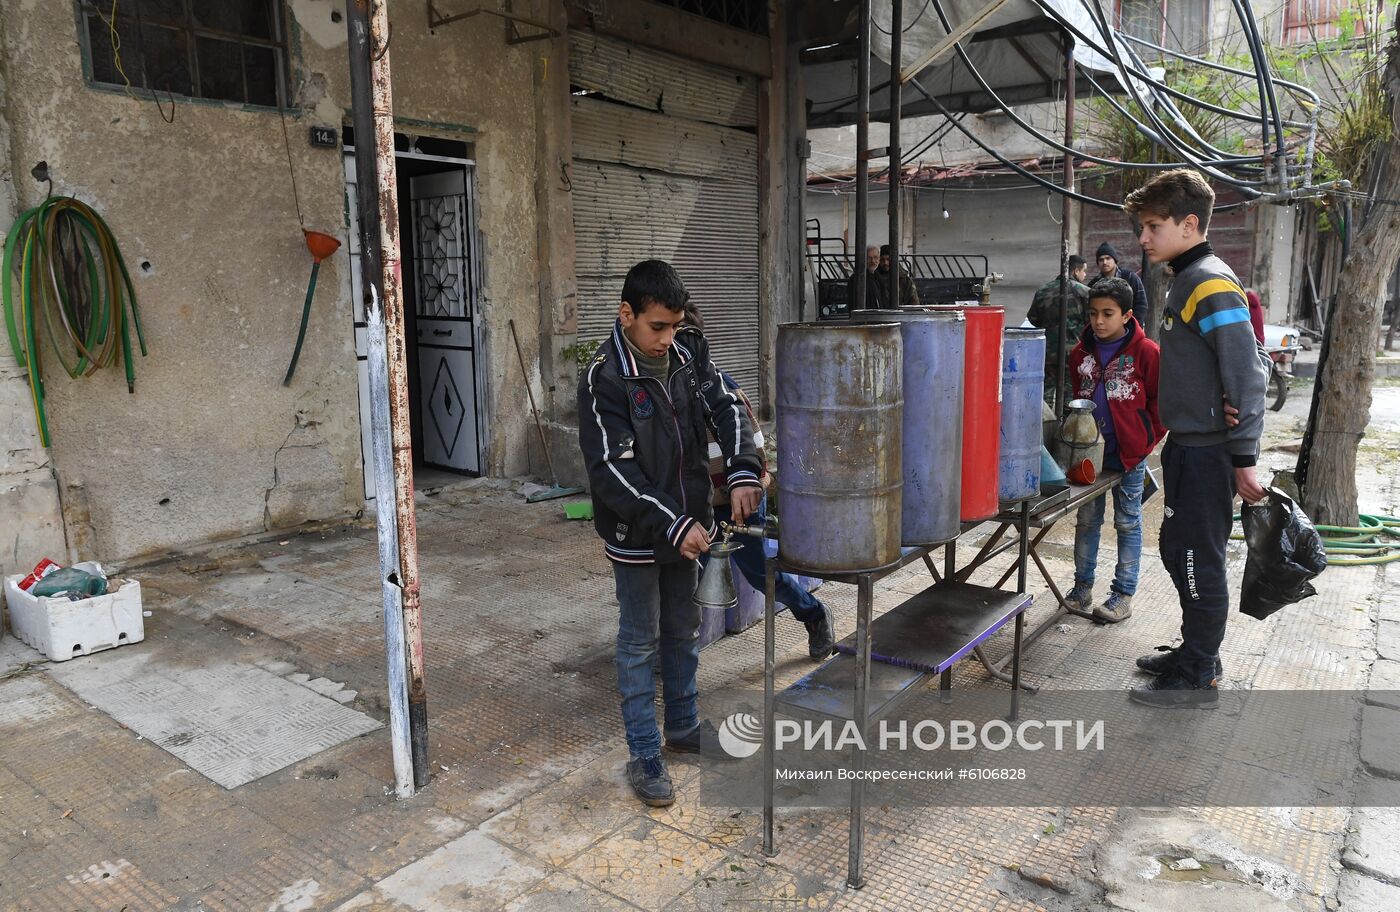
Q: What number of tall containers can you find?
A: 4